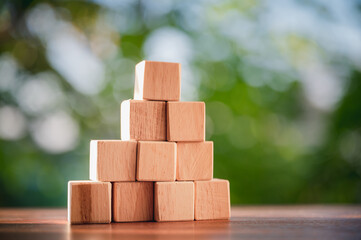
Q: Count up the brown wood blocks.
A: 10